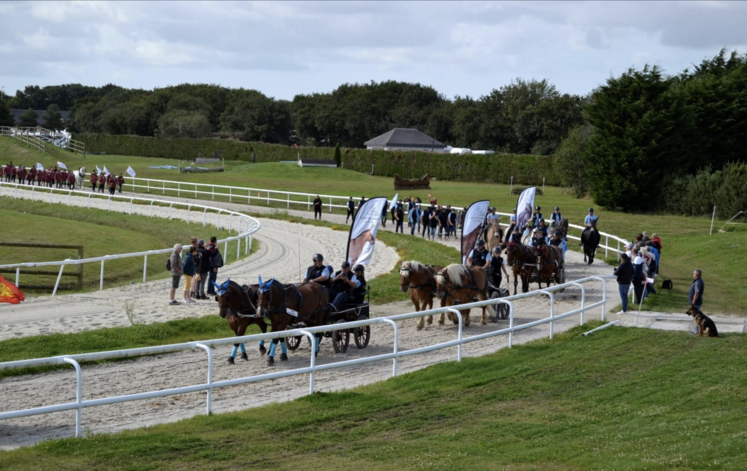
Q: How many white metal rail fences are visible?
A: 3